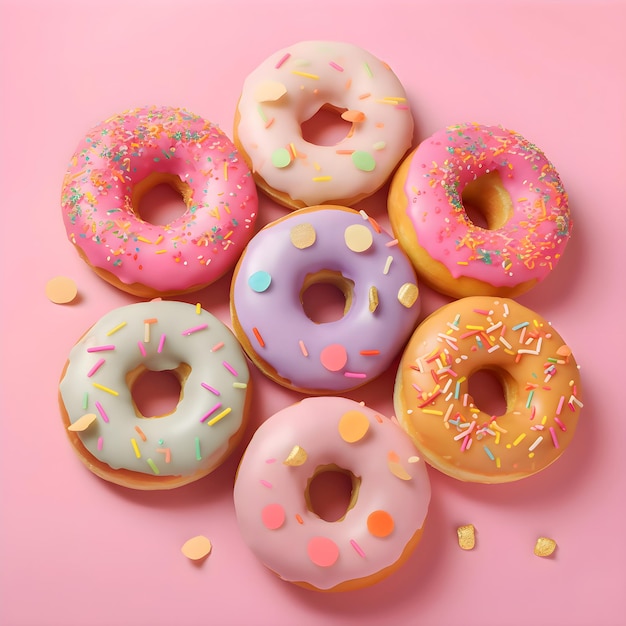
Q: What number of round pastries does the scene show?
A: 7